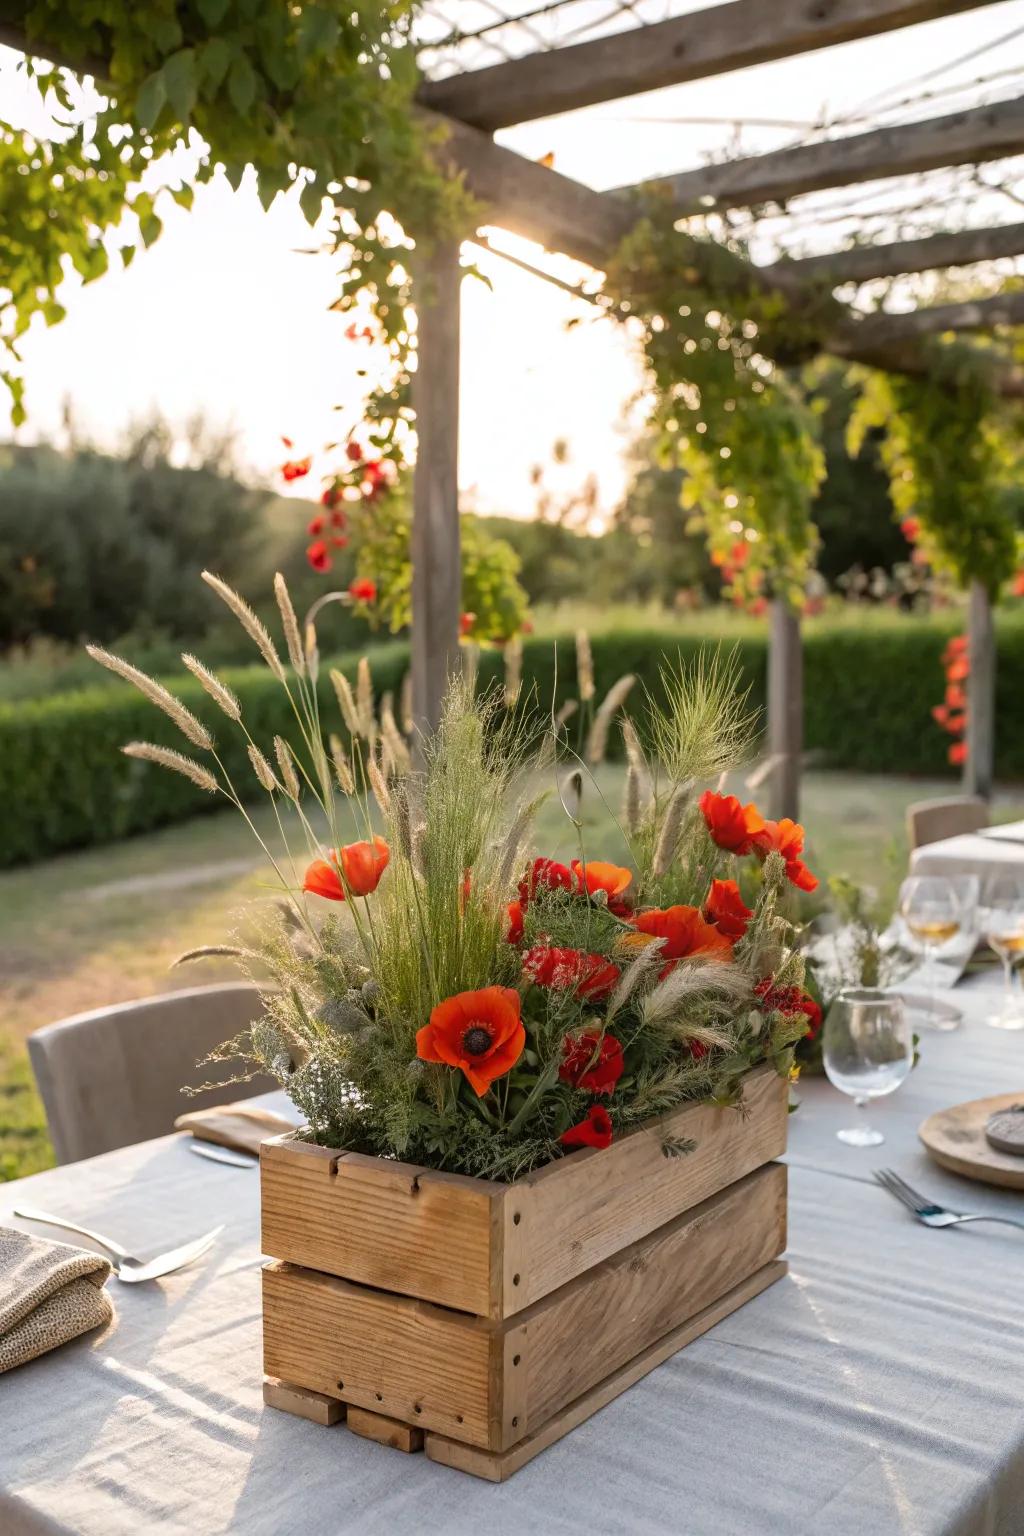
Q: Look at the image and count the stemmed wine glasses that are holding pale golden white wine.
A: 2